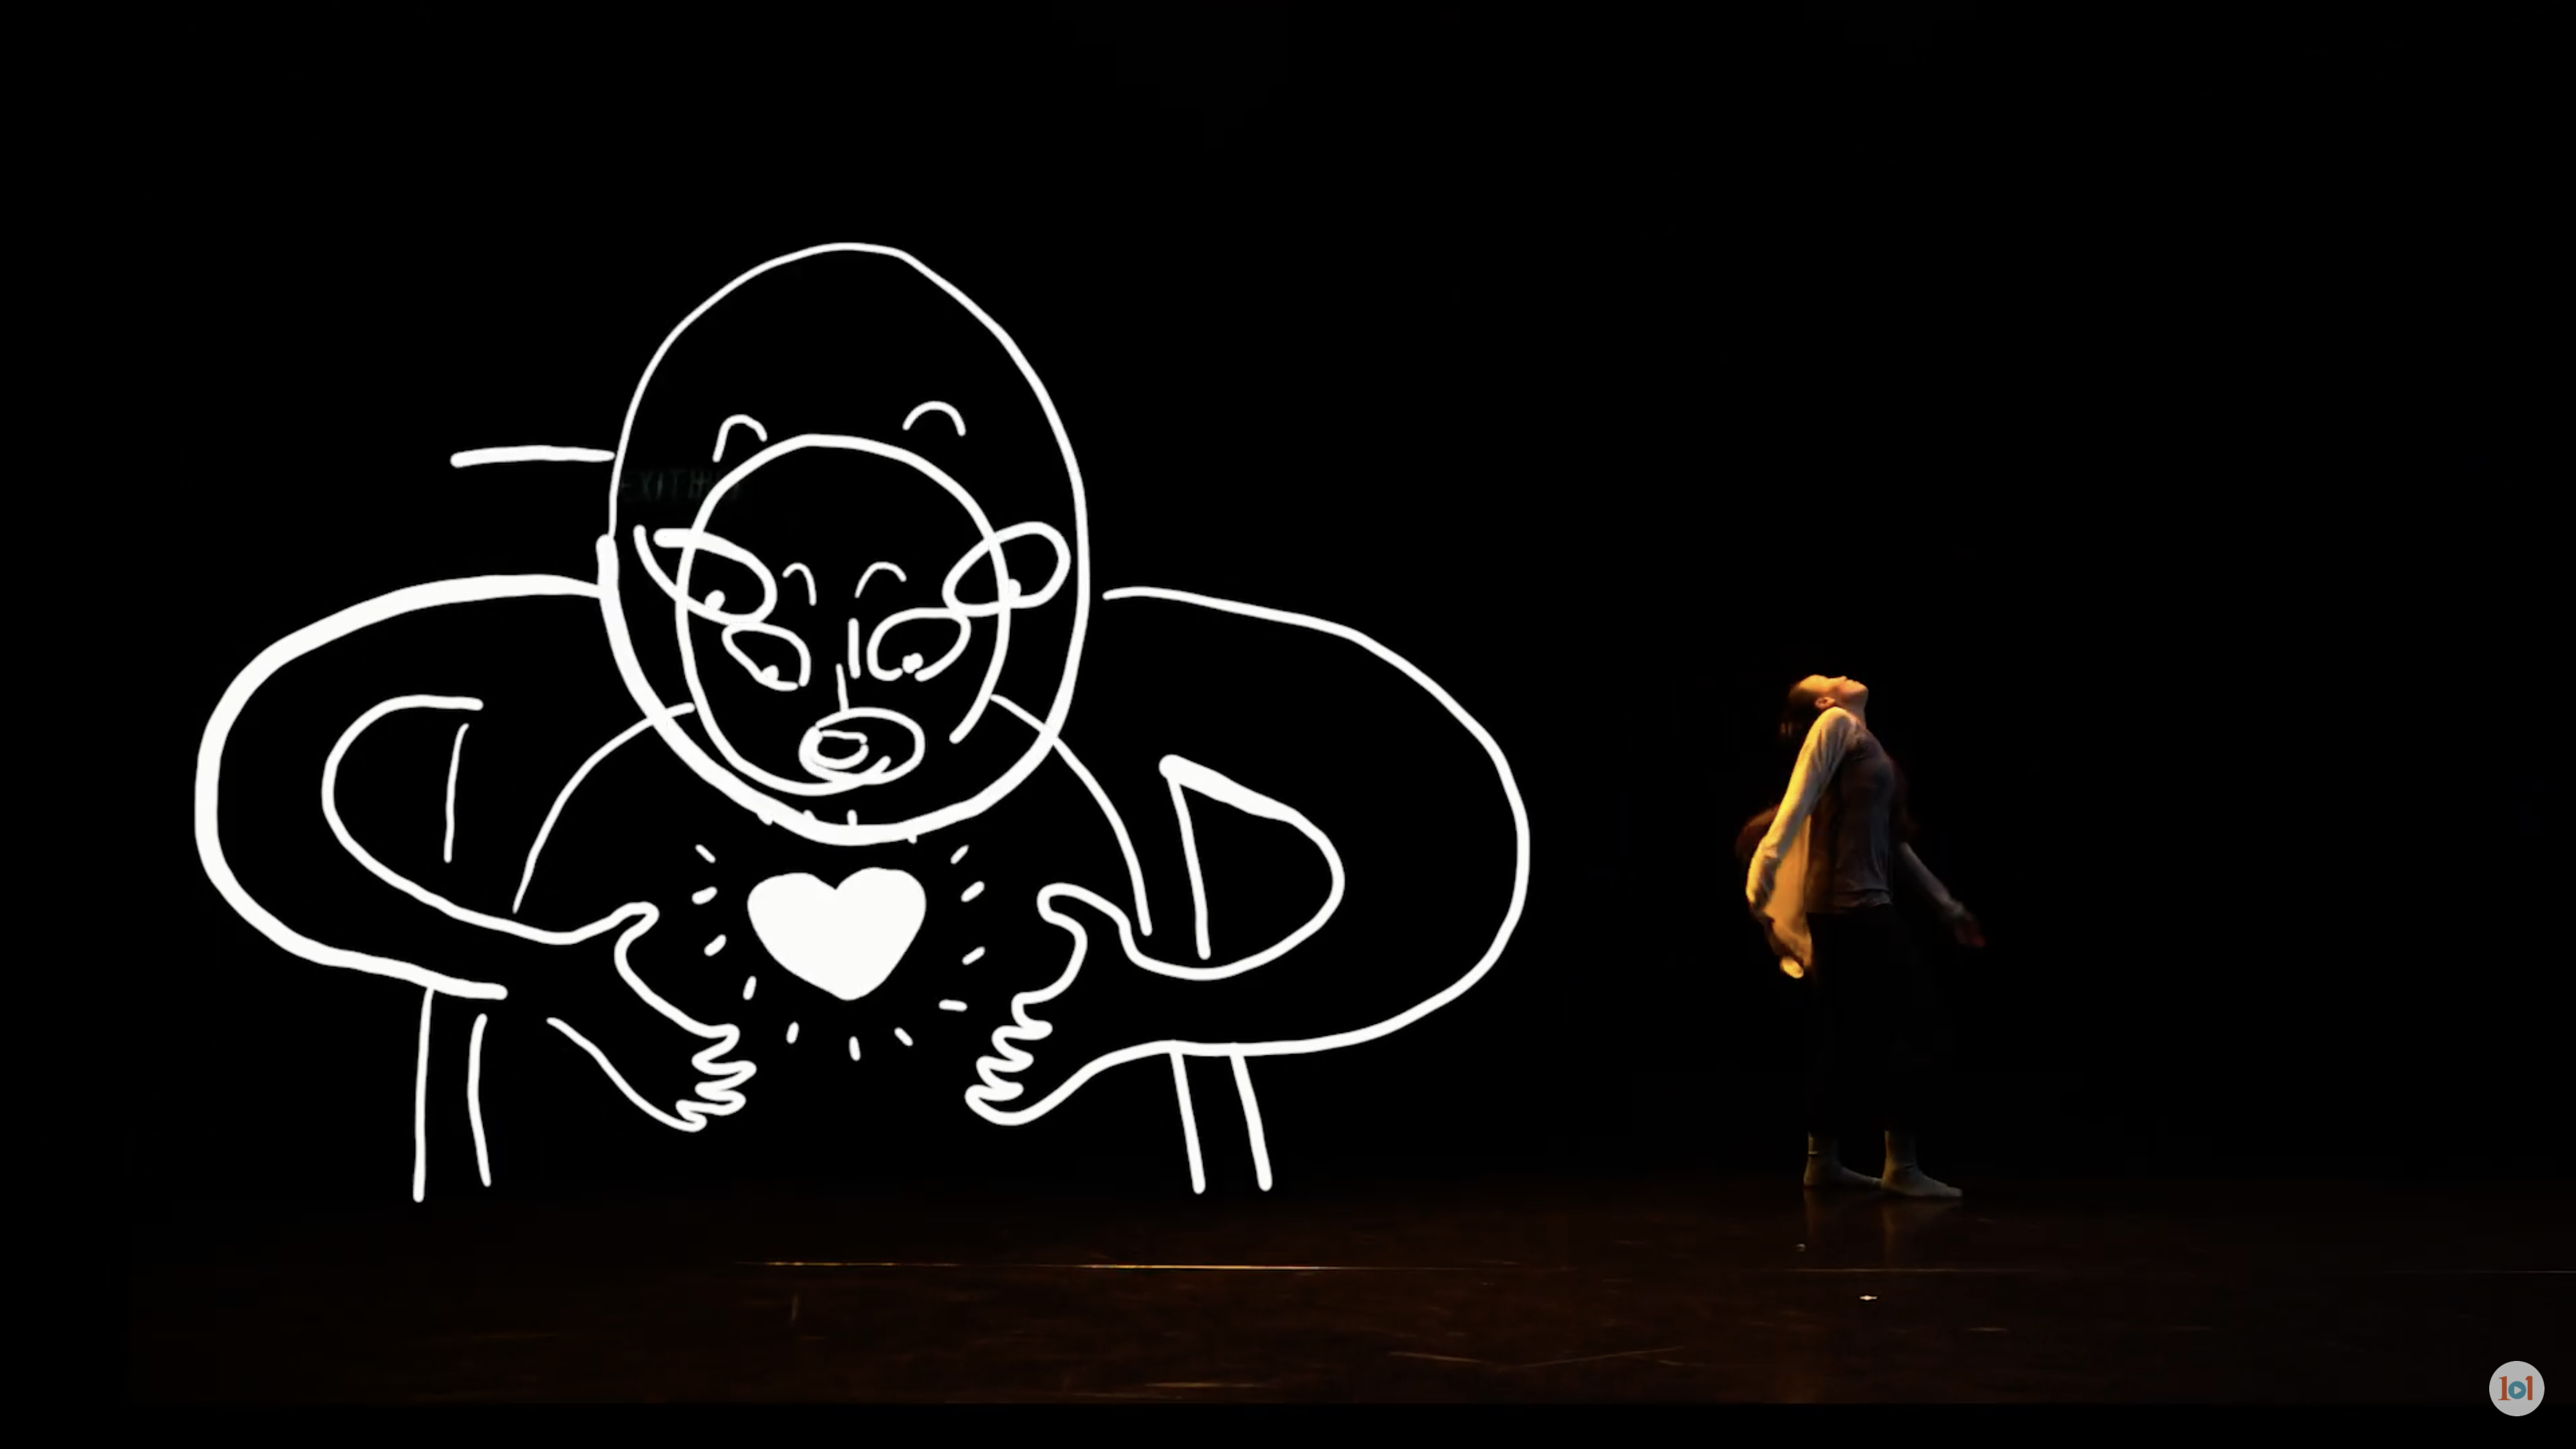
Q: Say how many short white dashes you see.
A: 11